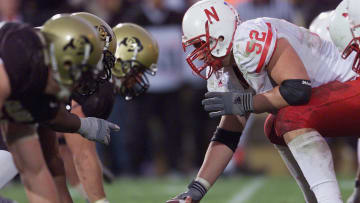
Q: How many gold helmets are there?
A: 3